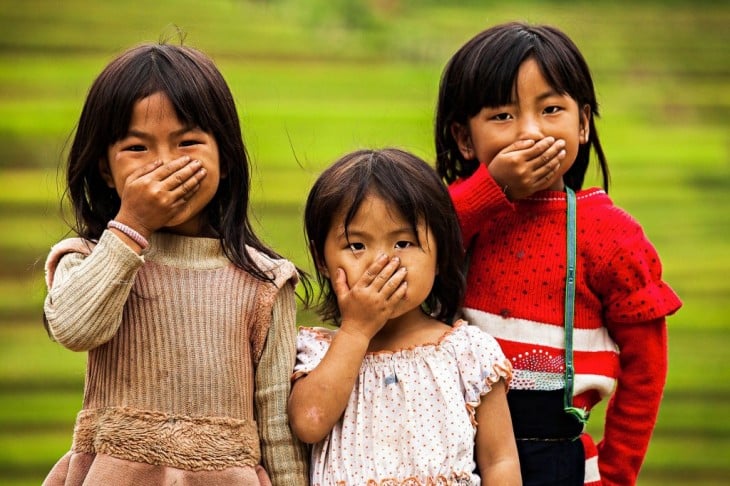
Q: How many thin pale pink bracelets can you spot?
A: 1